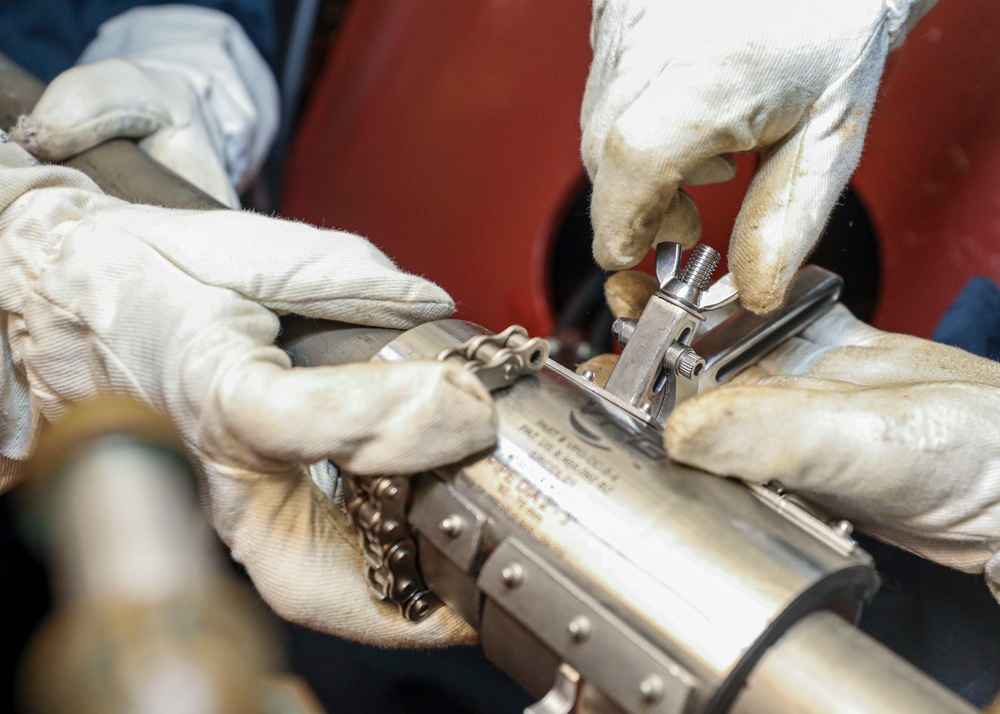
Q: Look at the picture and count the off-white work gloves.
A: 4